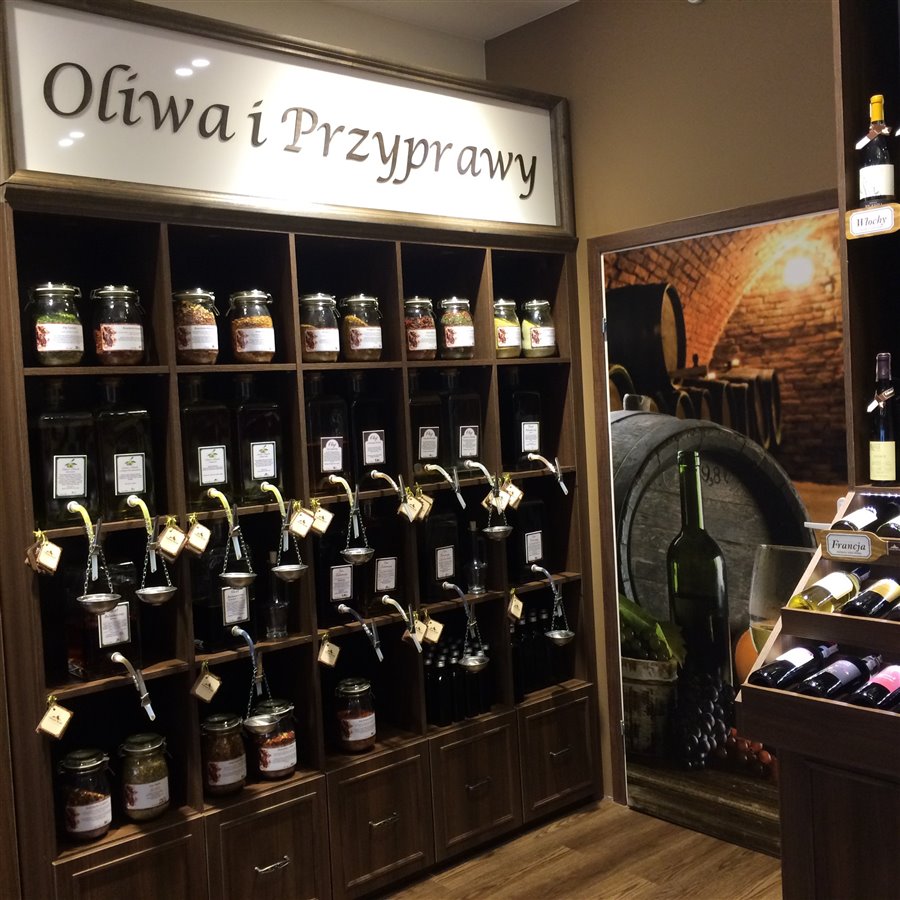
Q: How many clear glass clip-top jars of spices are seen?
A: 15